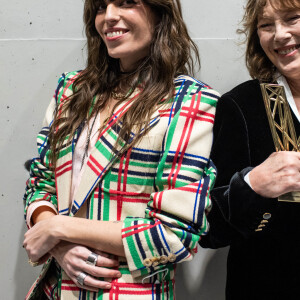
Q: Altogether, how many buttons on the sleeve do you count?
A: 4